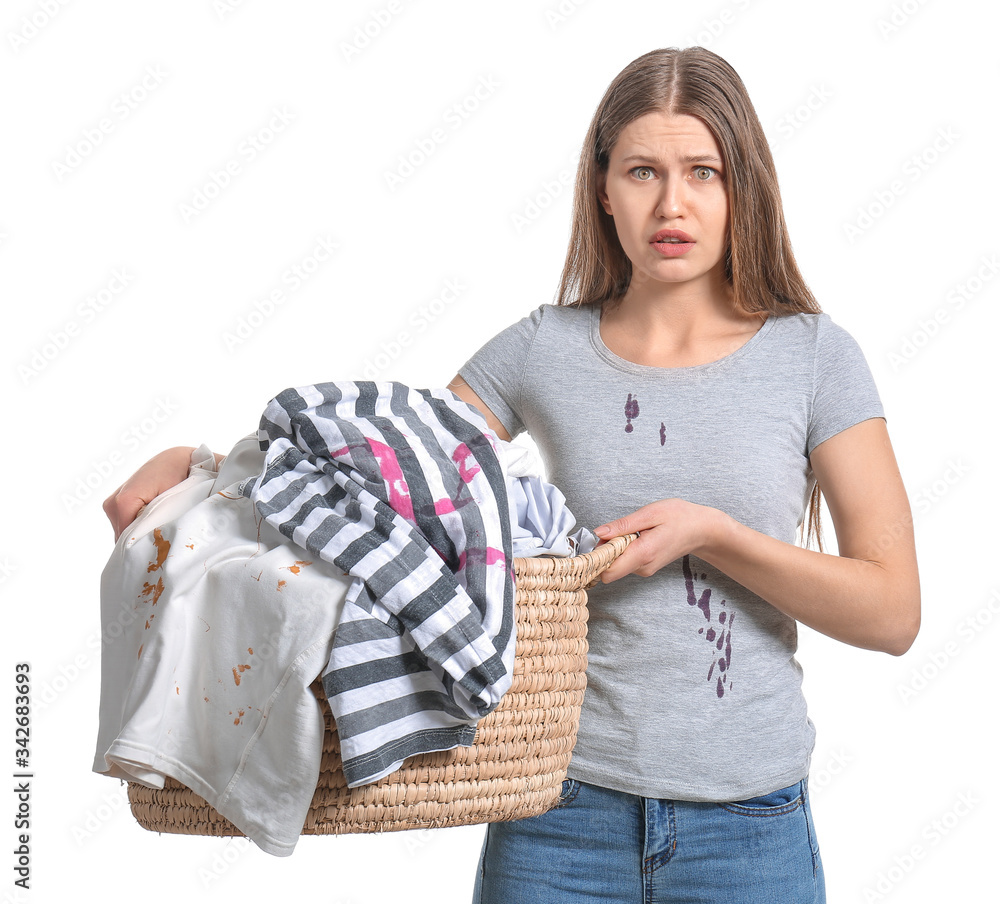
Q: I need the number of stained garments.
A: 3